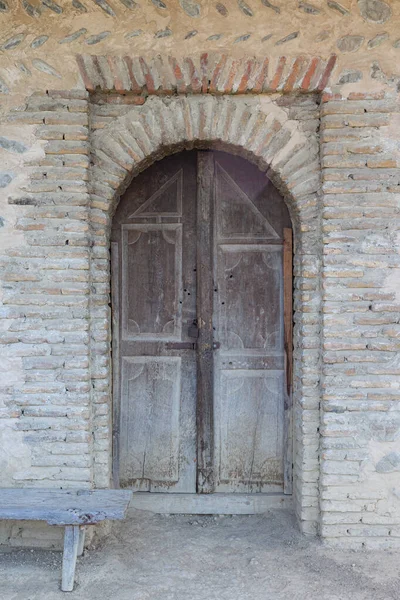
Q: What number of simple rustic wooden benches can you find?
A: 1